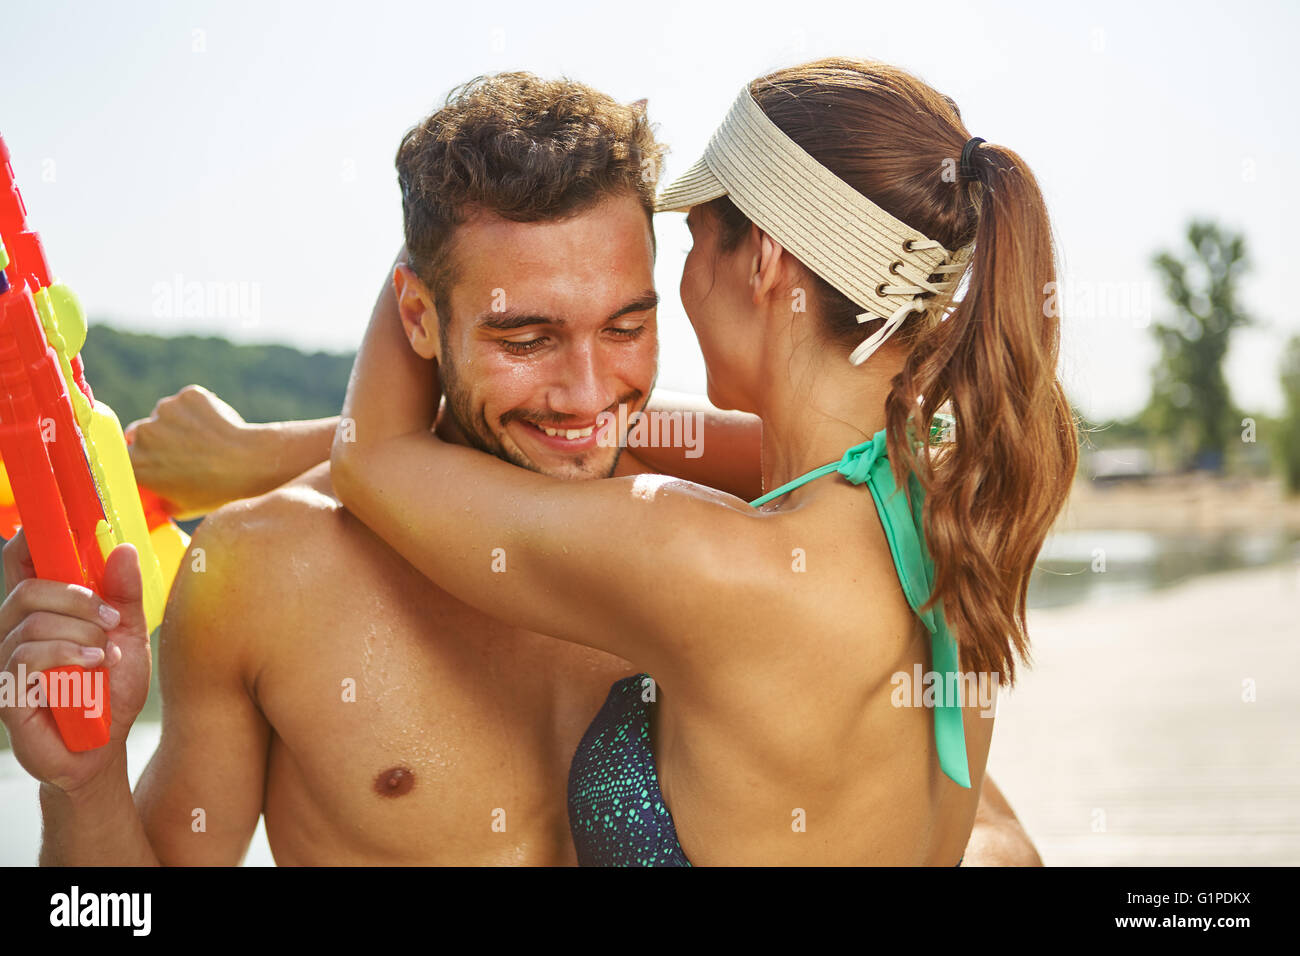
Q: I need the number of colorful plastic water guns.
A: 2